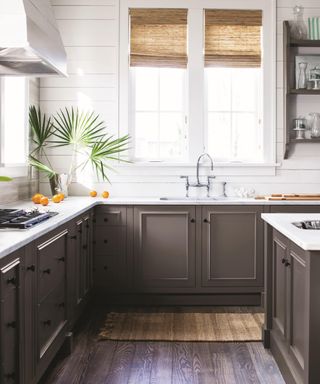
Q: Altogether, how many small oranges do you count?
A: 6